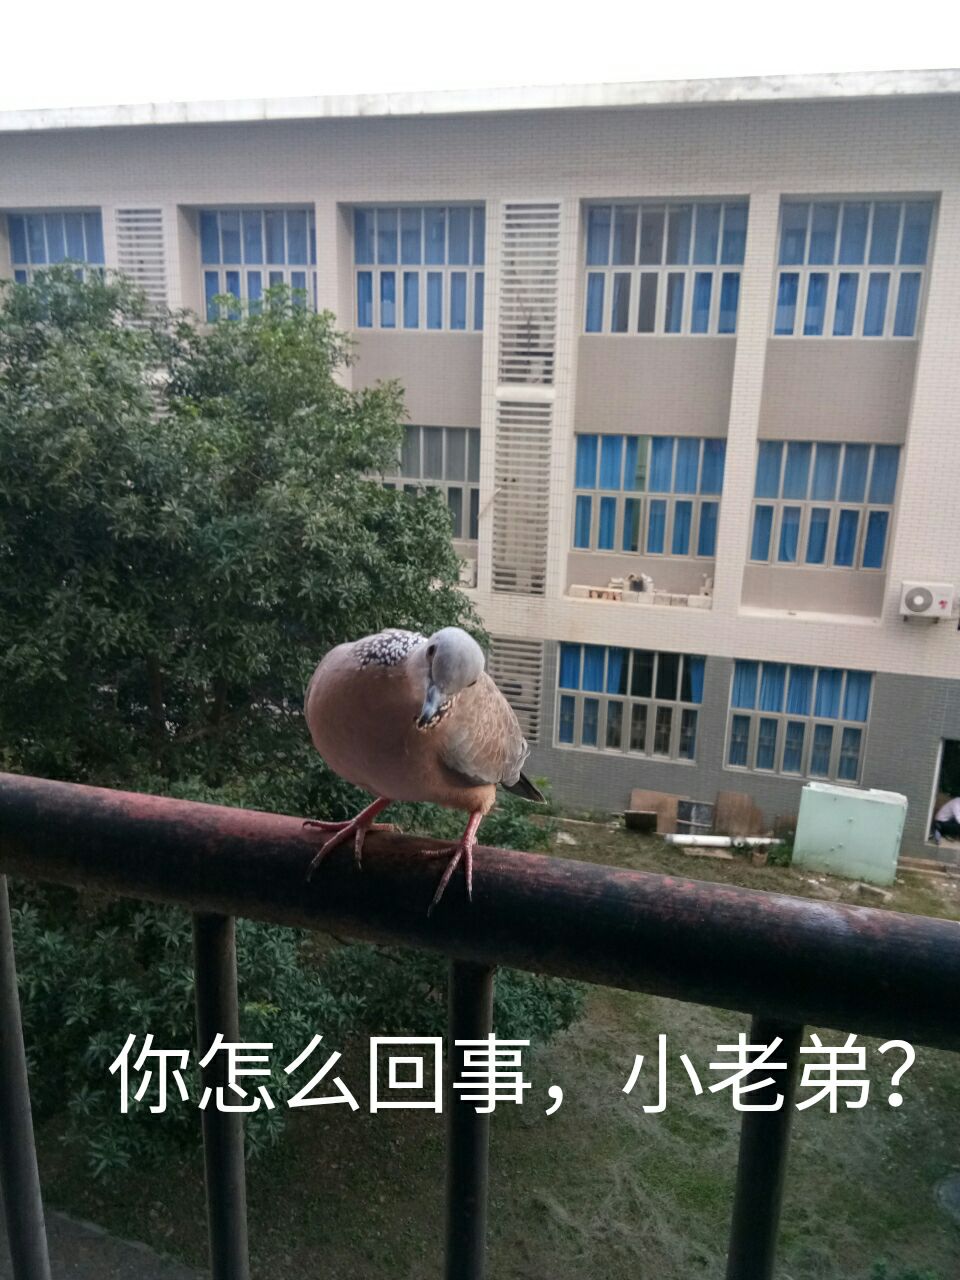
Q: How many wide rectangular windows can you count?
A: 10